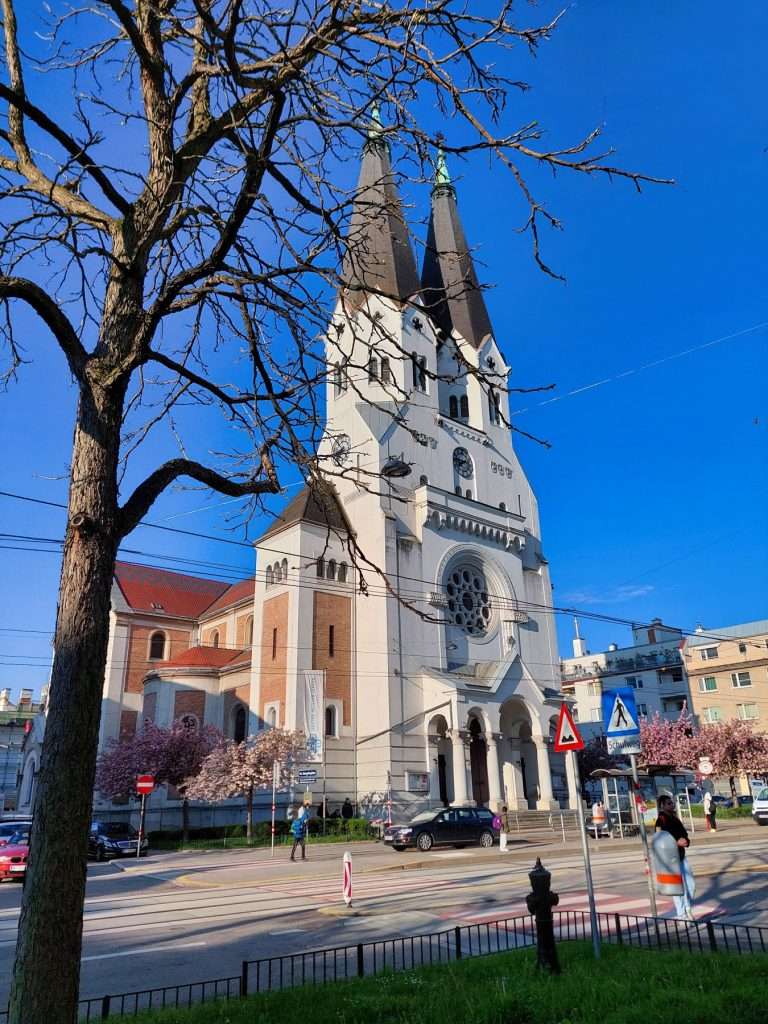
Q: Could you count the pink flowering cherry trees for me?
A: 4